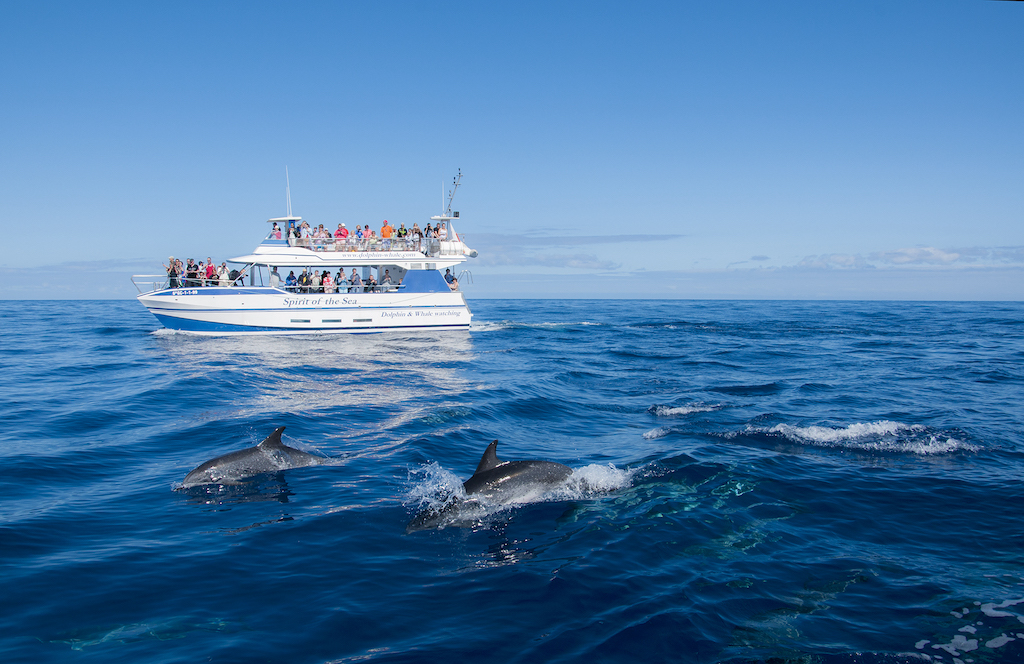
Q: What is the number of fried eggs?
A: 0